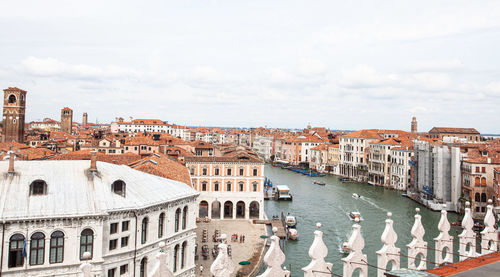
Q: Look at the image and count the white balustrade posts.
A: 11